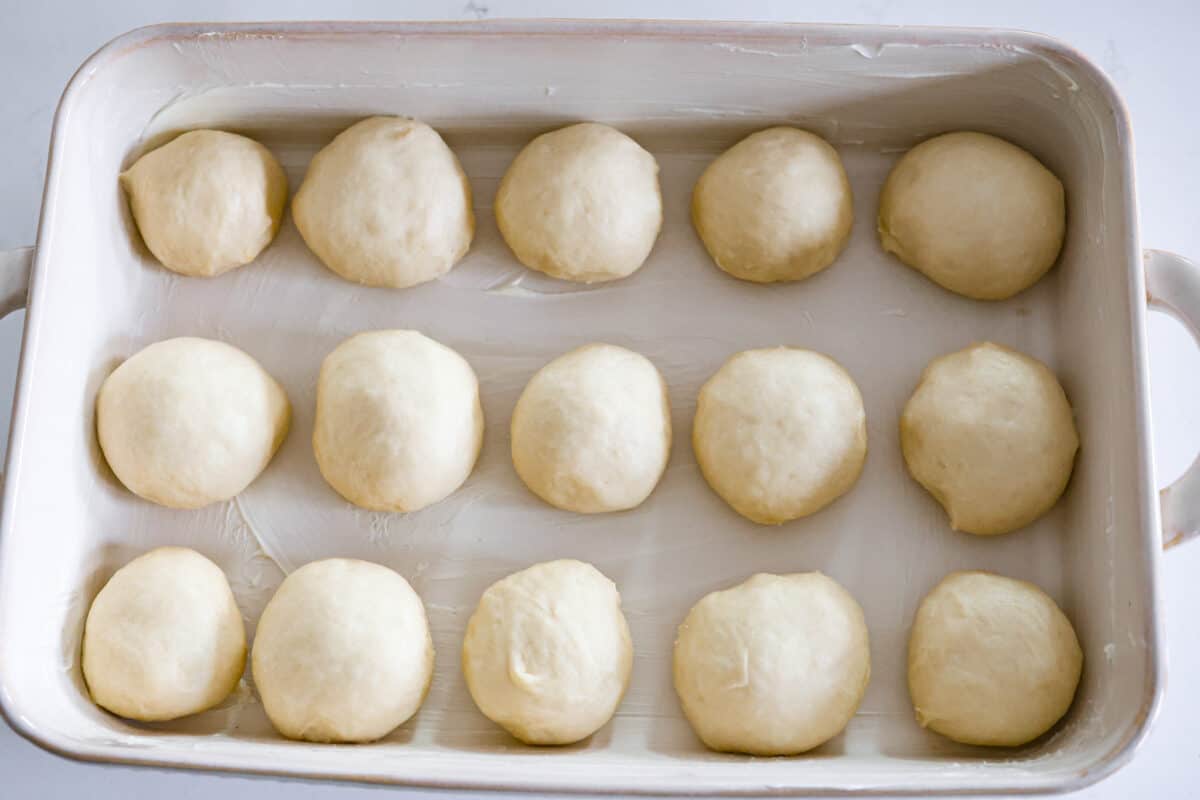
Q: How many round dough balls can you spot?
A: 15